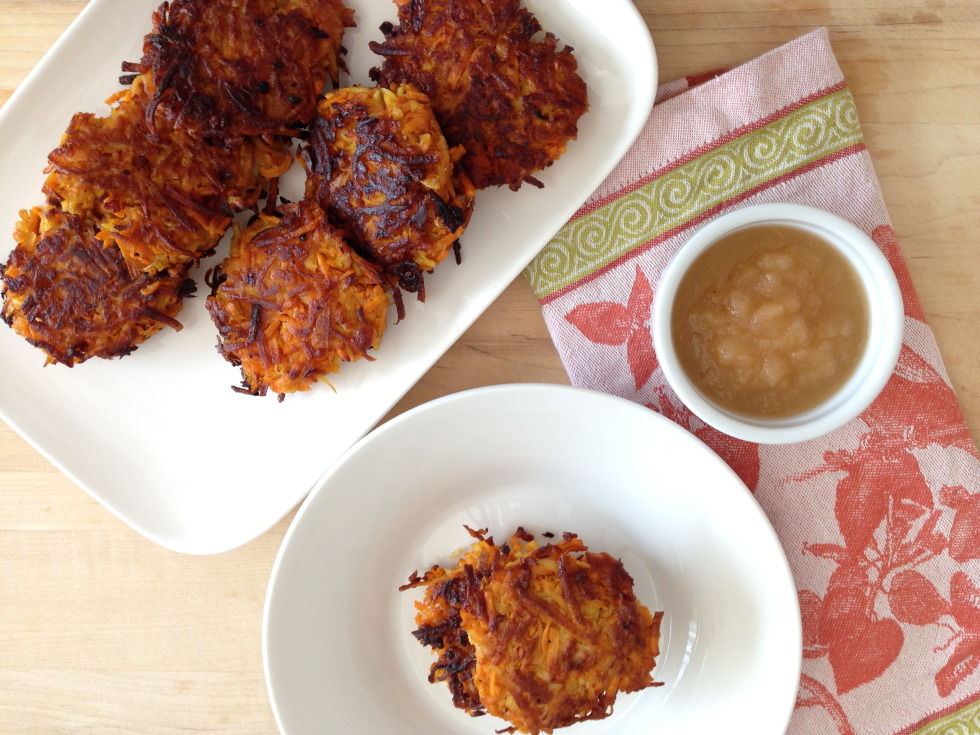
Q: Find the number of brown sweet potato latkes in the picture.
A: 8